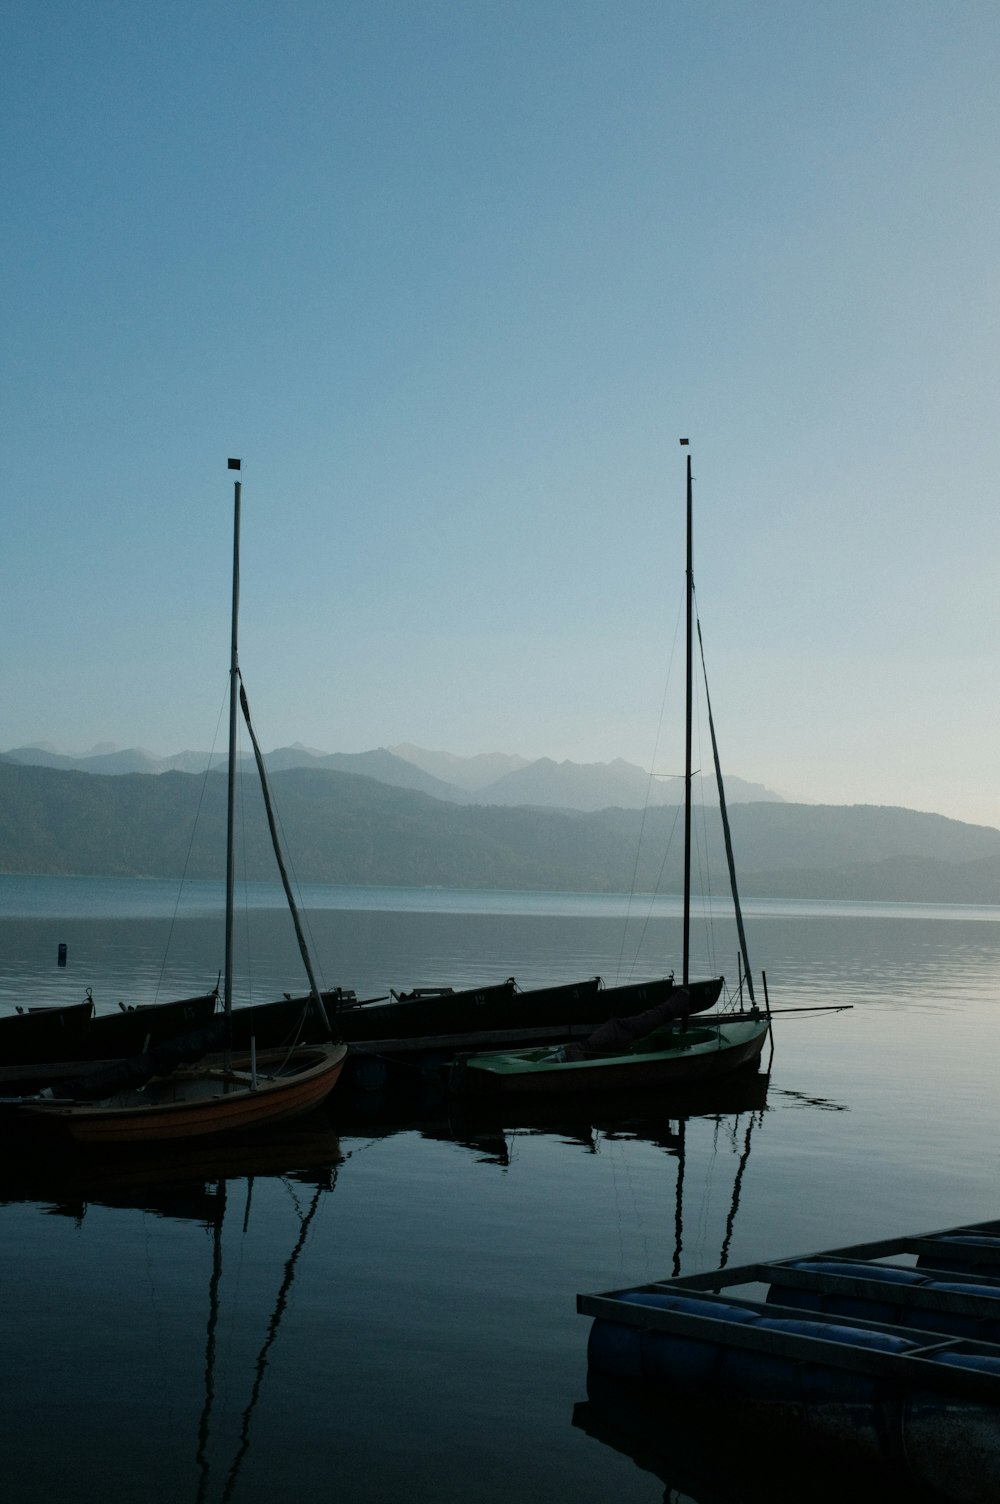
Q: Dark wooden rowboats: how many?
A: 7